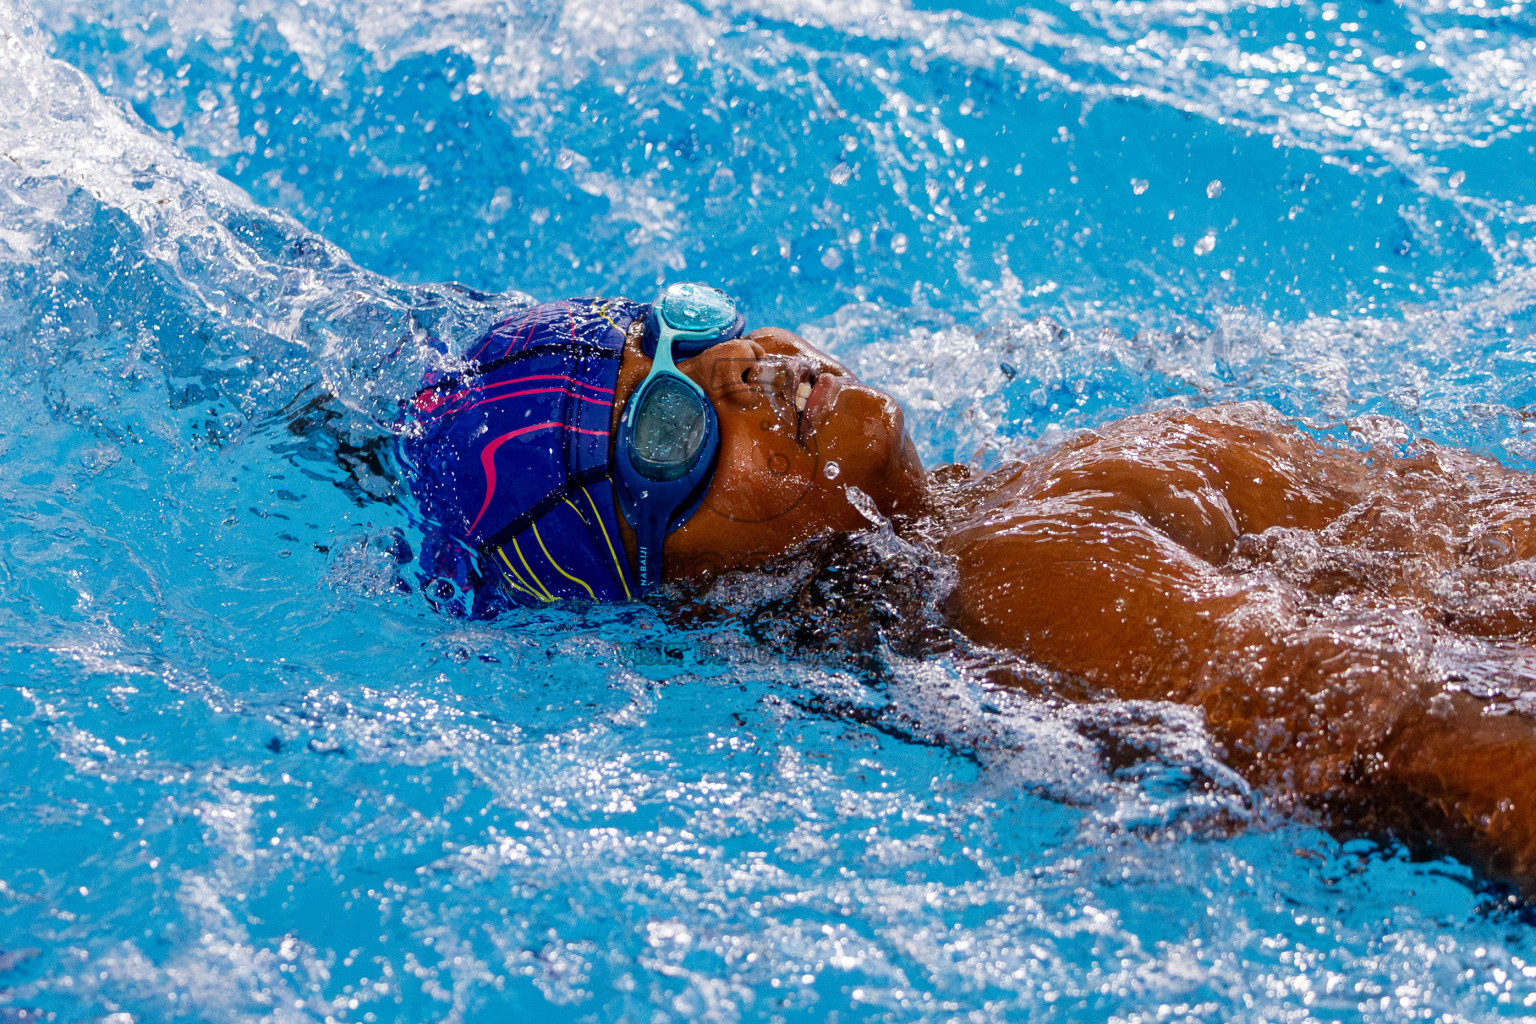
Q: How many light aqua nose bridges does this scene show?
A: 1